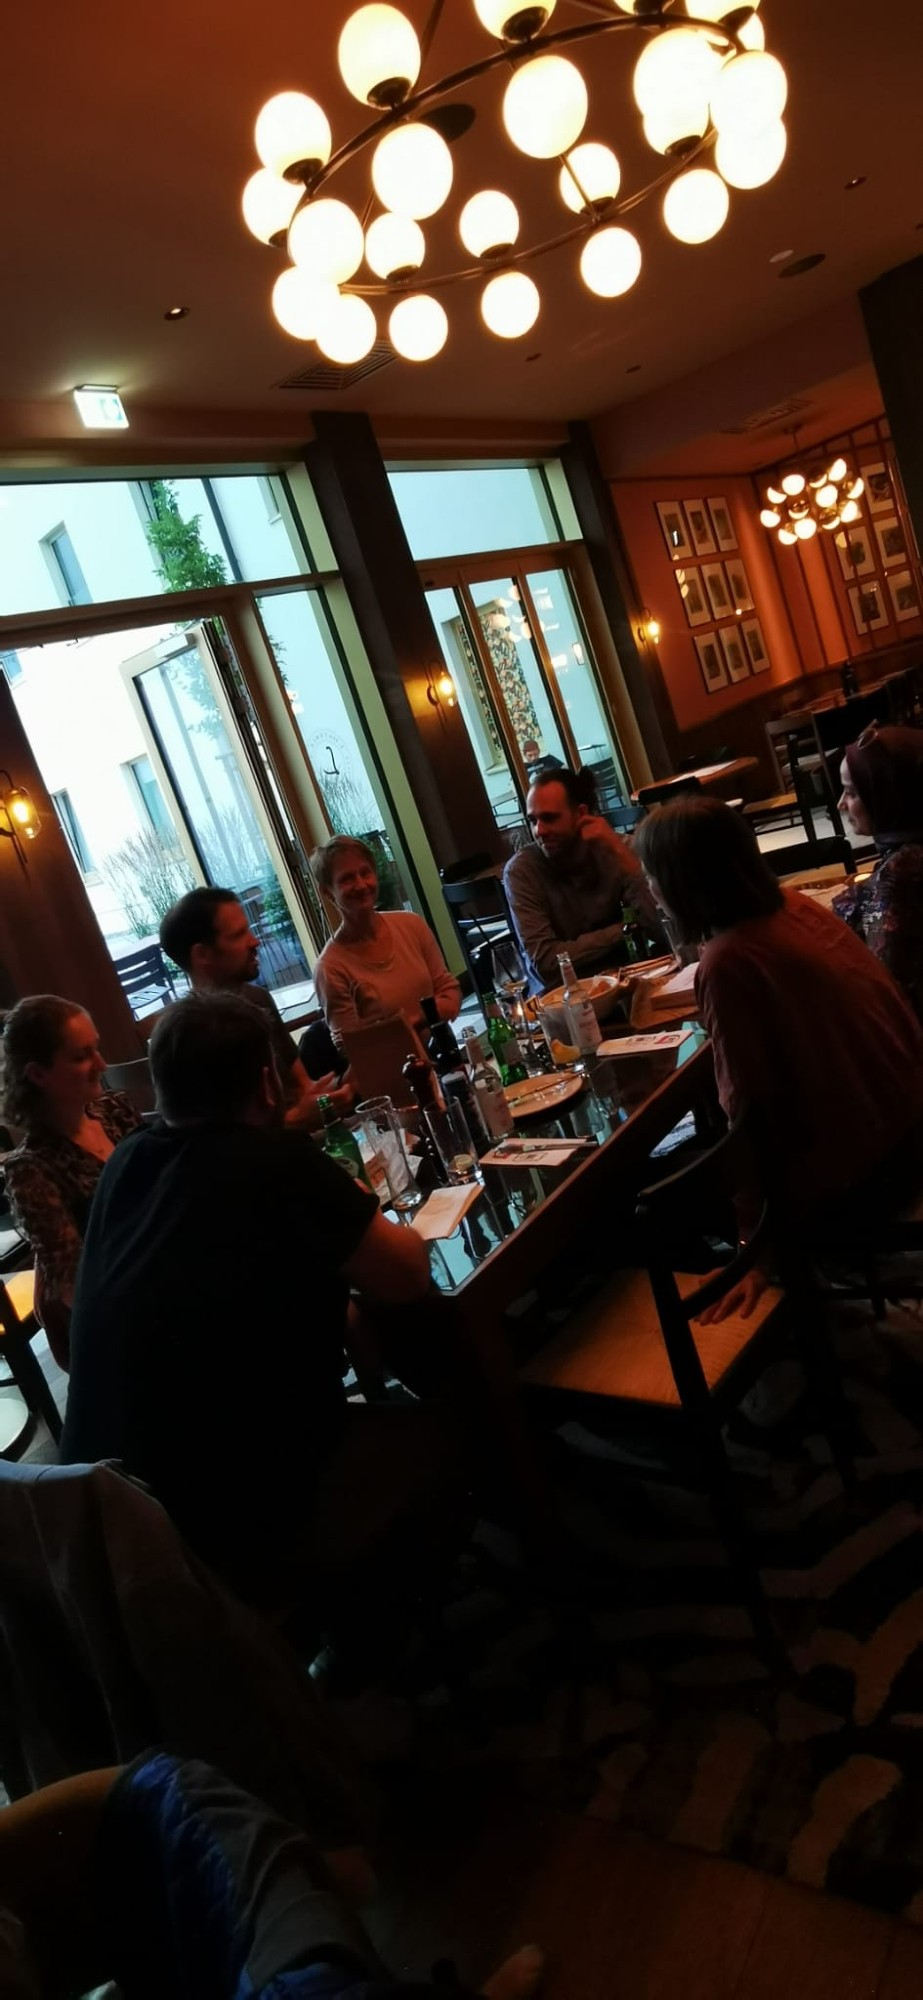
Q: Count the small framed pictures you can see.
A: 15